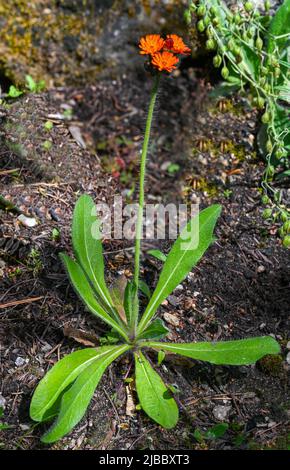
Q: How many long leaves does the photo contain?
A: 7